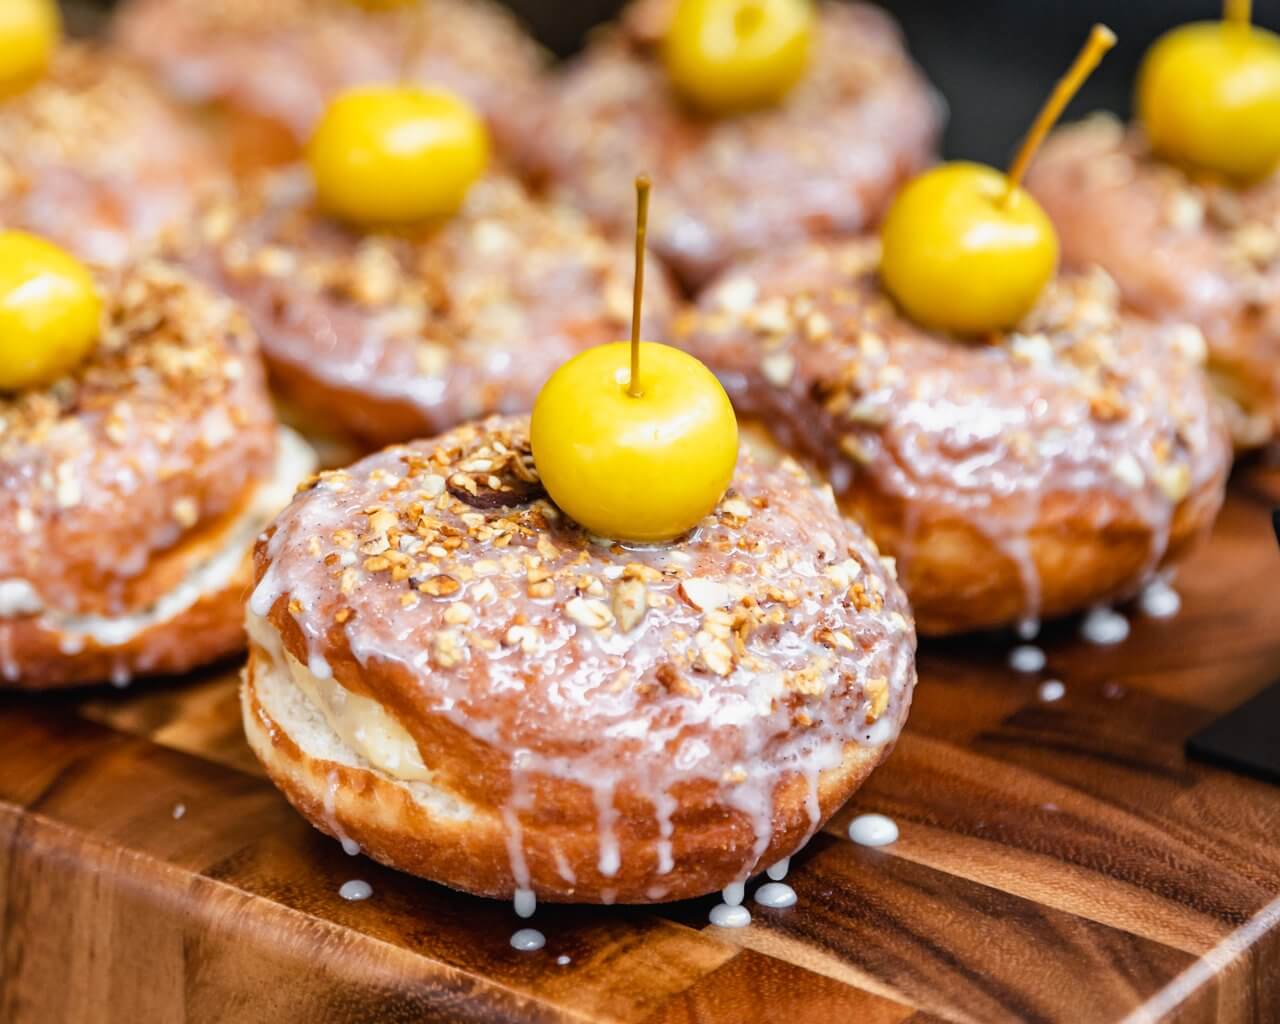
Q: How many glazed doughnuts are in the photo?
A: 8